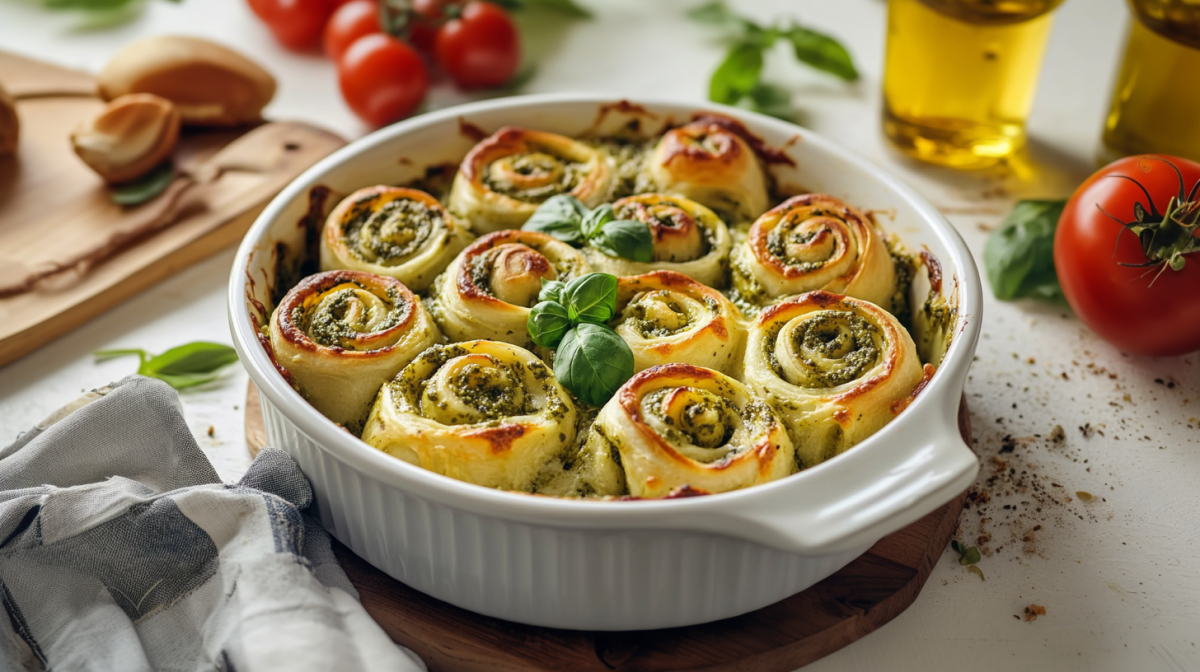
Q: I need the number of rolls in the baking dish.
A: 11